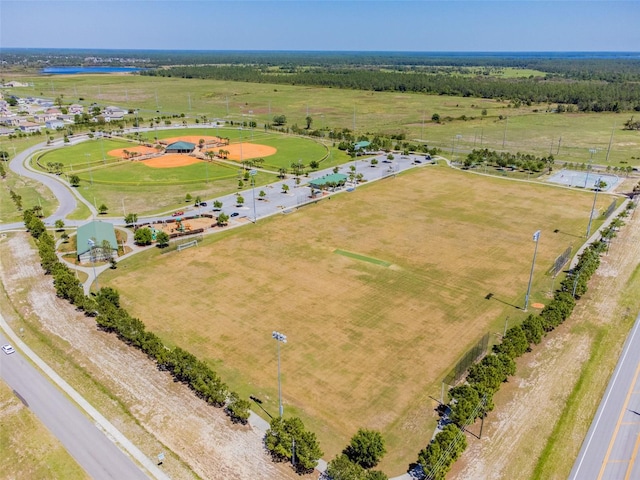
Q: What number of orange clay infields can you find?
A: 4